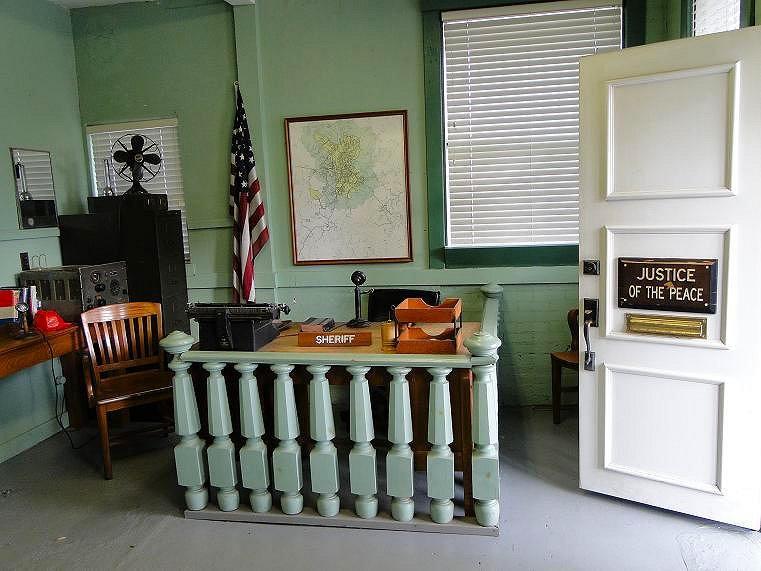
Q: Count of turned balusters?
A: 9